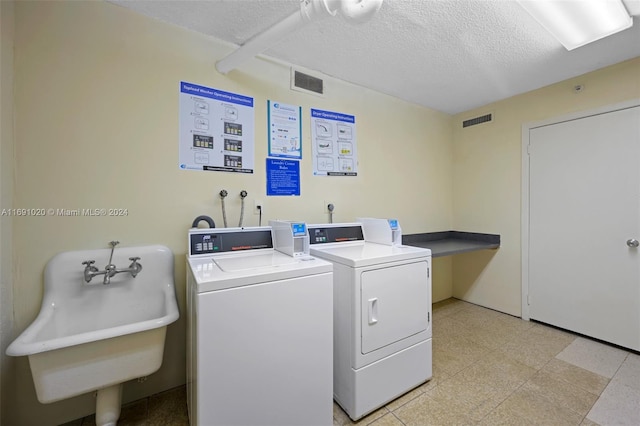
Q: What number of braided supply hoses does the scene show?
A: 2